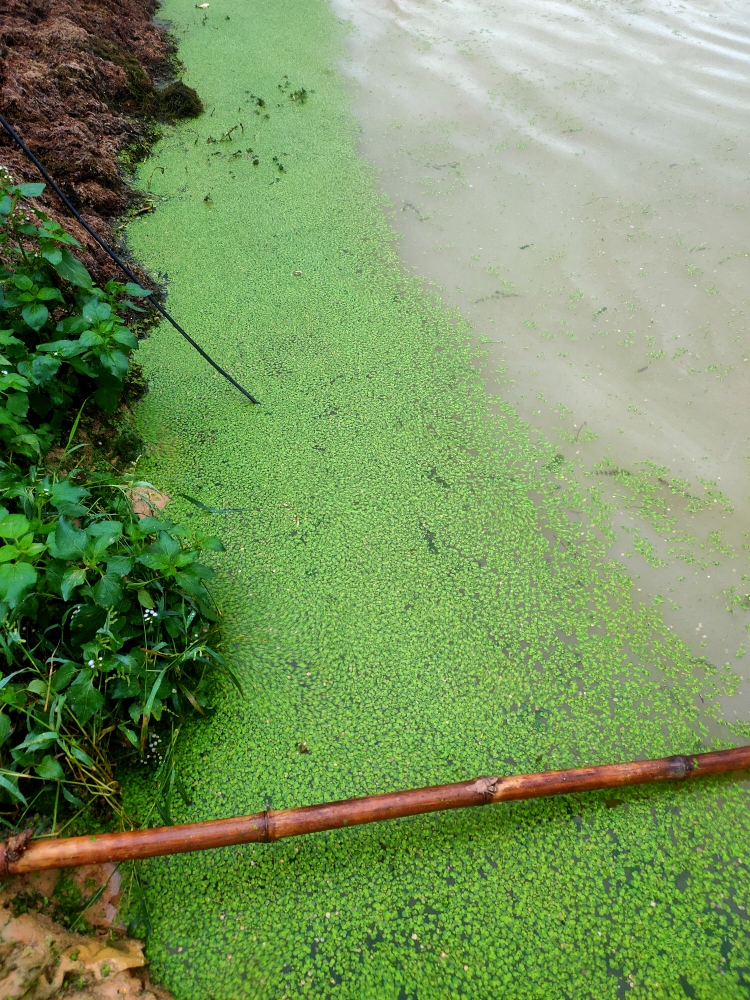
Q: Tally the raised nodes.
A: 4